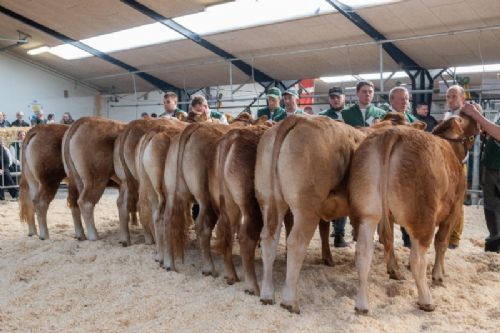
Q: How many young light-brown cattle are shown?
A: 8